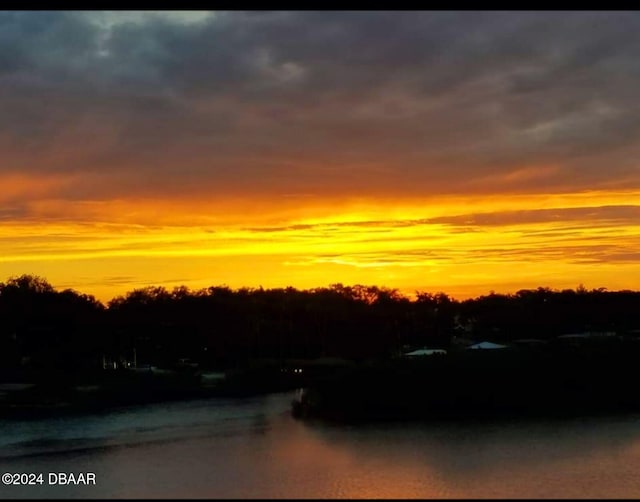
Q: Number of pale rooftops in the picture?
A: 2